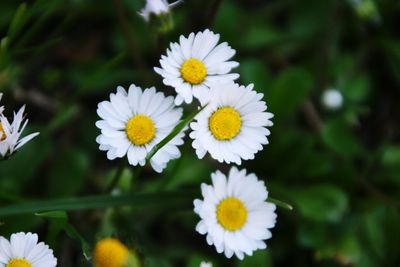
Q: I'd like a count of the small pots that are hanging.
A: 0